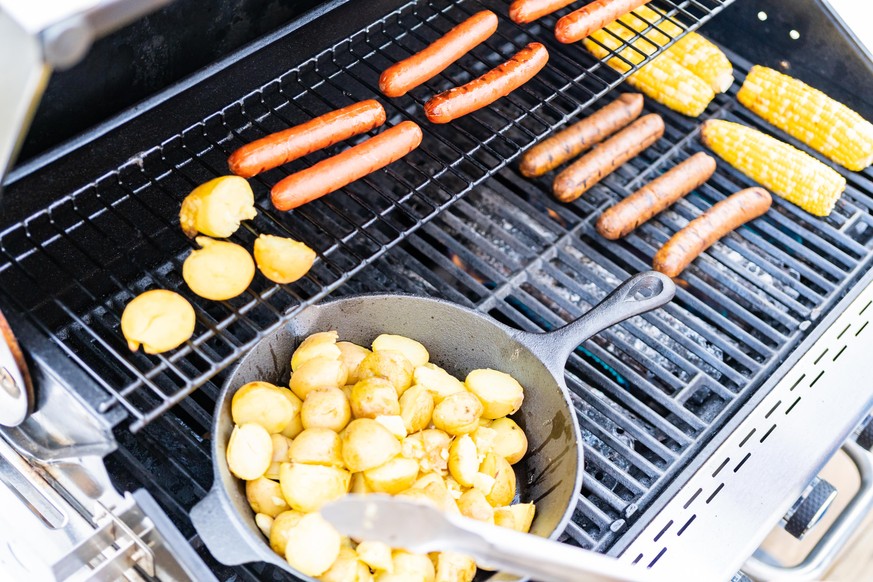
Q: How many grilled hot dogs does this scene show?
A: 10